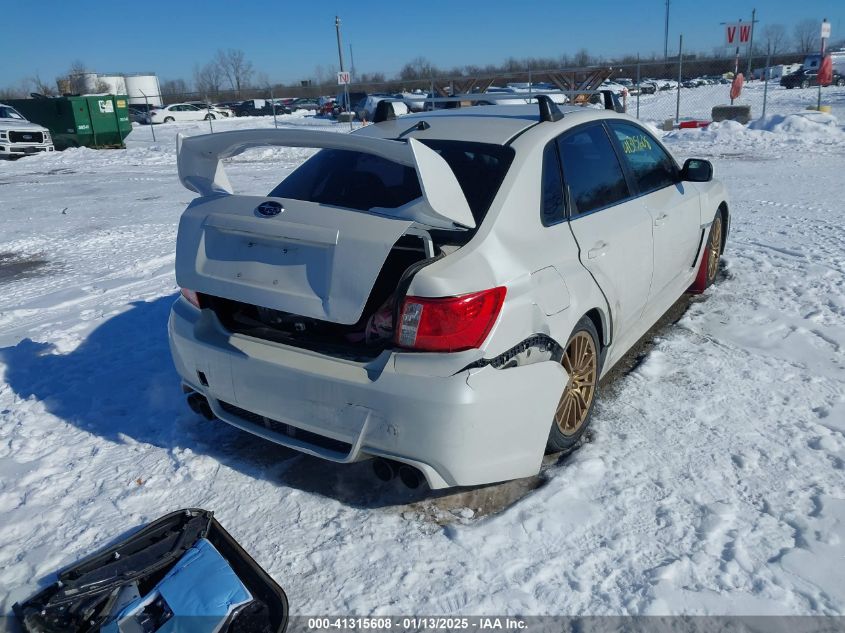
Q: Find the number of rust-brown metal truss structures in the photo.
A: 2